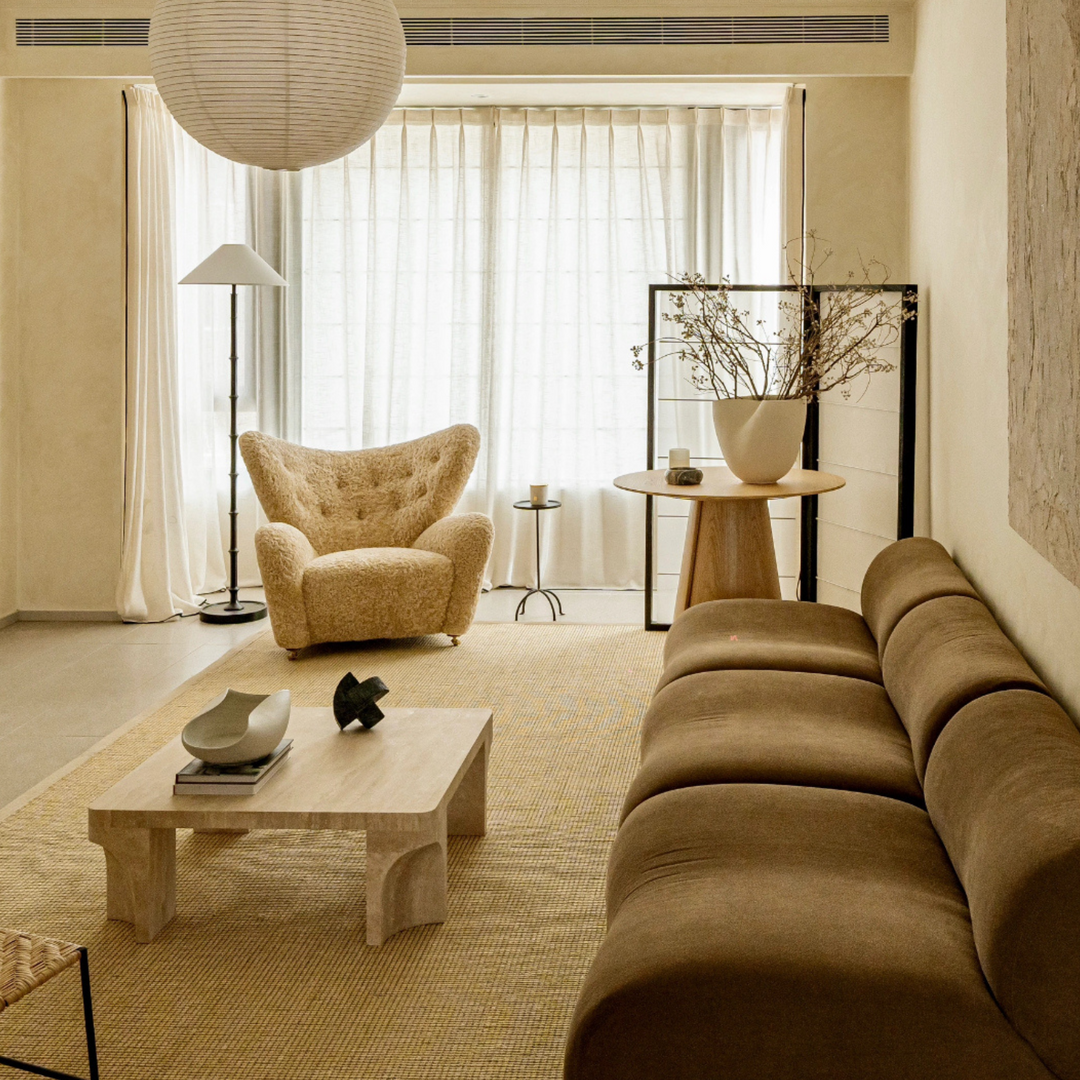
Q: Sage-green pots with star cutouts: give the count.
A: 0